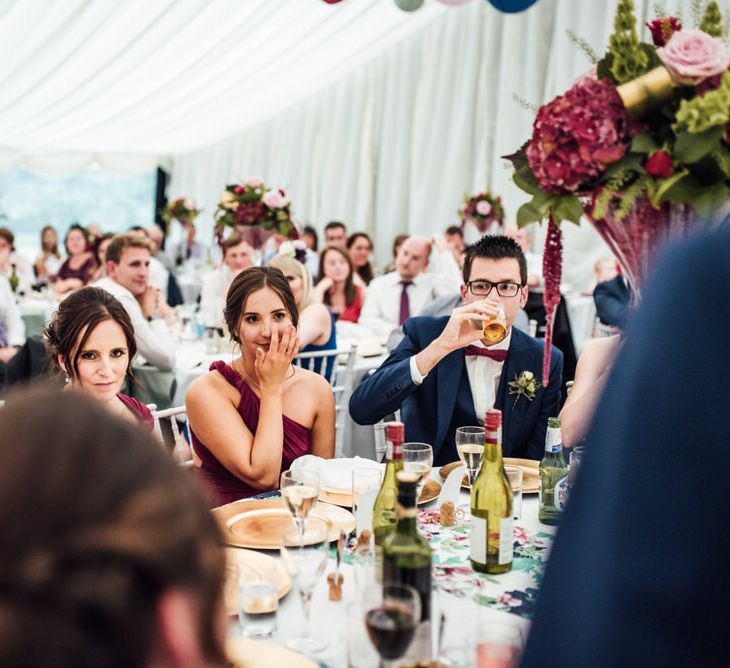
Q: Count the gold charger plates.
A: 5